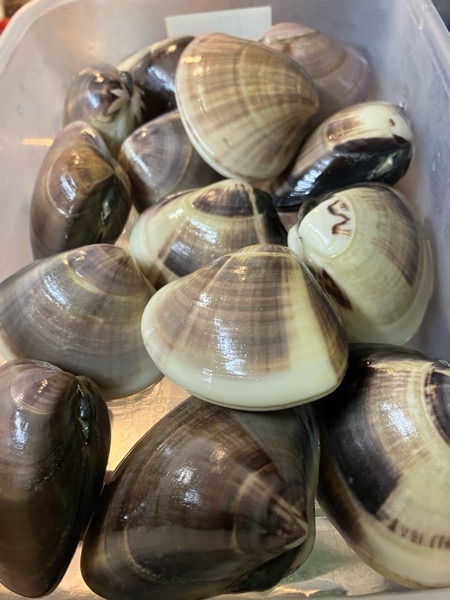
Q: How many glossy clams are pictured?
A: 14